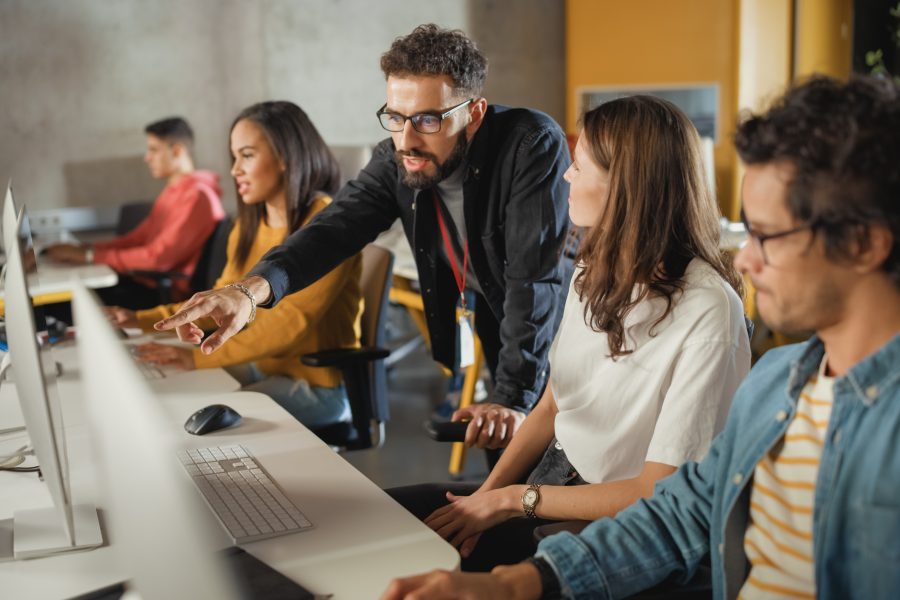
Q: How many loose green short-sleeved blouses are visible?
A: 0